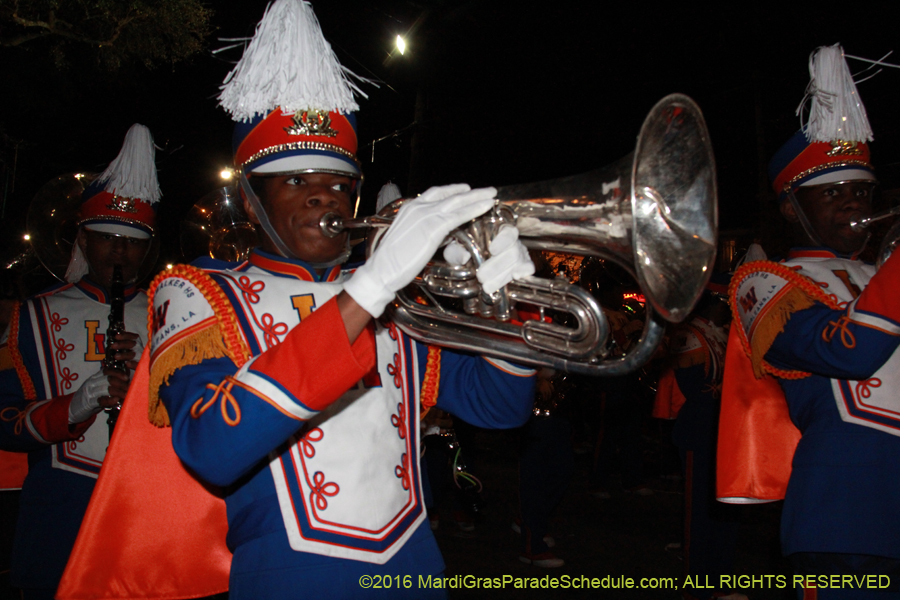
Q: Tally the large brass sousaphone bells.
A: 2